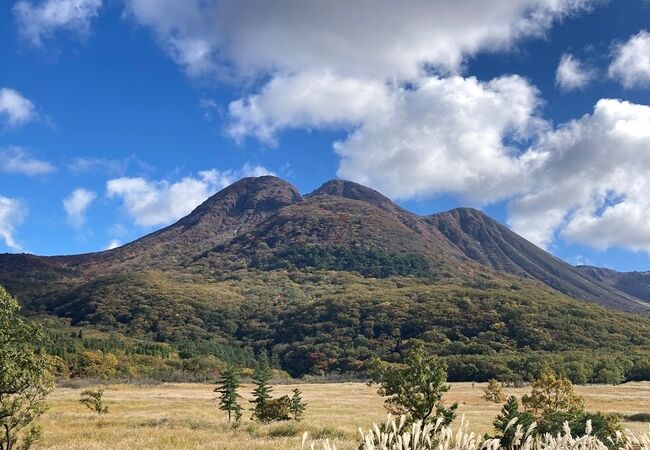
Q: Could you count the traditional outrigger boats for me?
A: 0